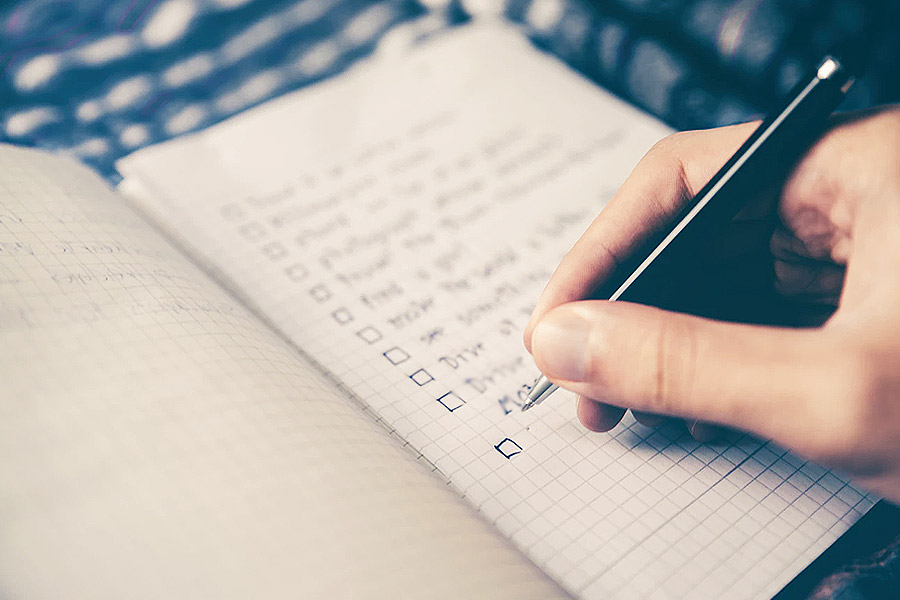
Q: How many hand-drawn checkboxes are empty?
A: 11